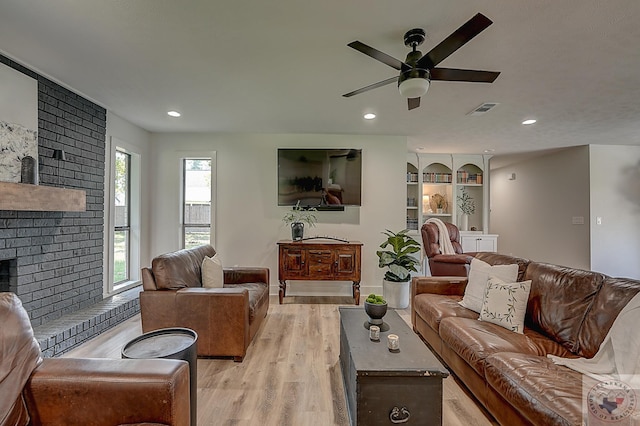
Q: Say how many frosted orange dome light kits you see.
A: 0